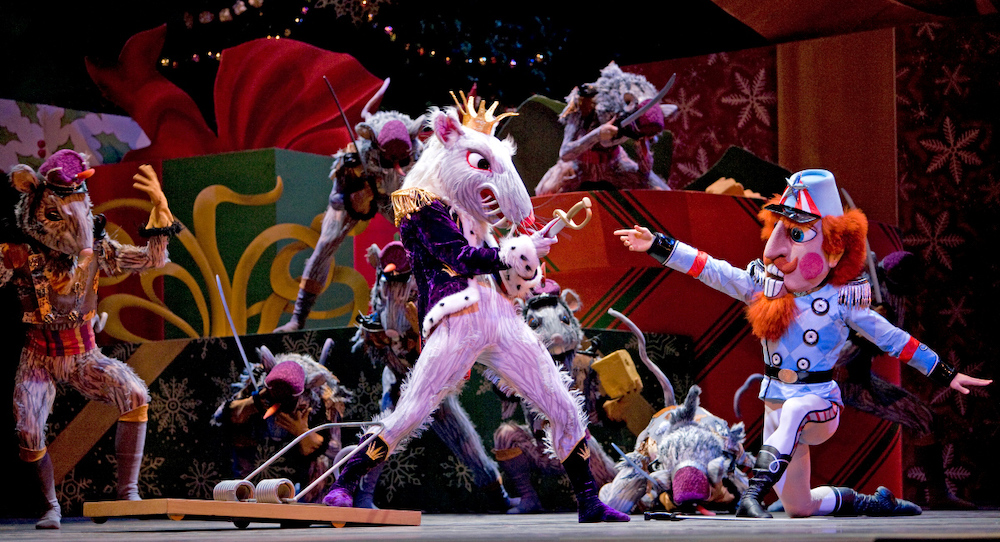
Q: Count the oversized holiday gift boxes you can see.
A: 5